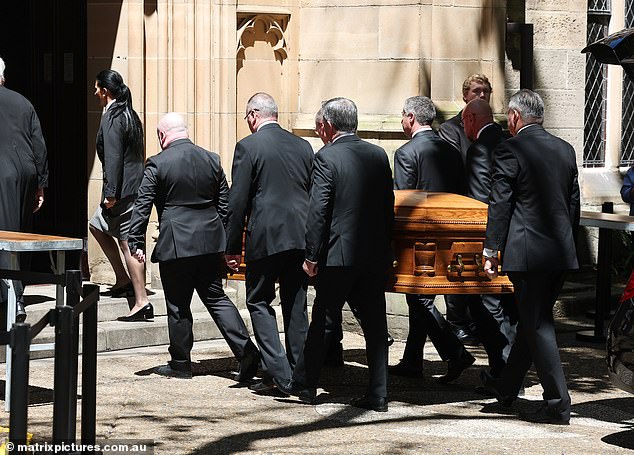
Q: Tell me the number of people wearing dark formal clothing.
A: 10